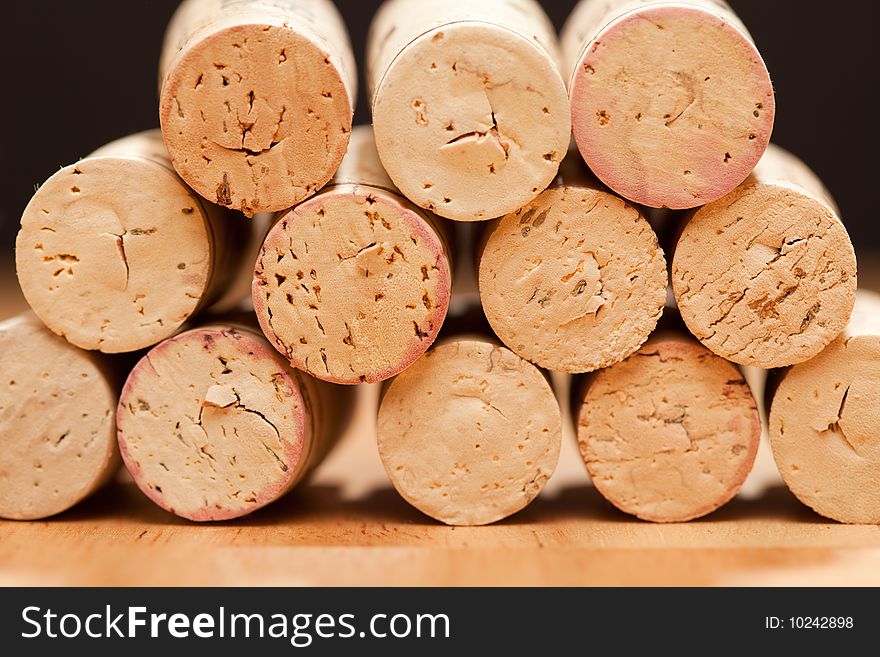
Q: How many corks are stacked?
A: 12